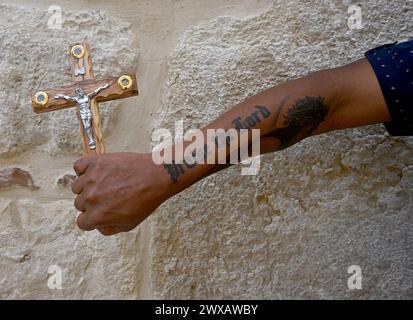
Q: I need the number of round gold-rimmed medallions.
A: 3